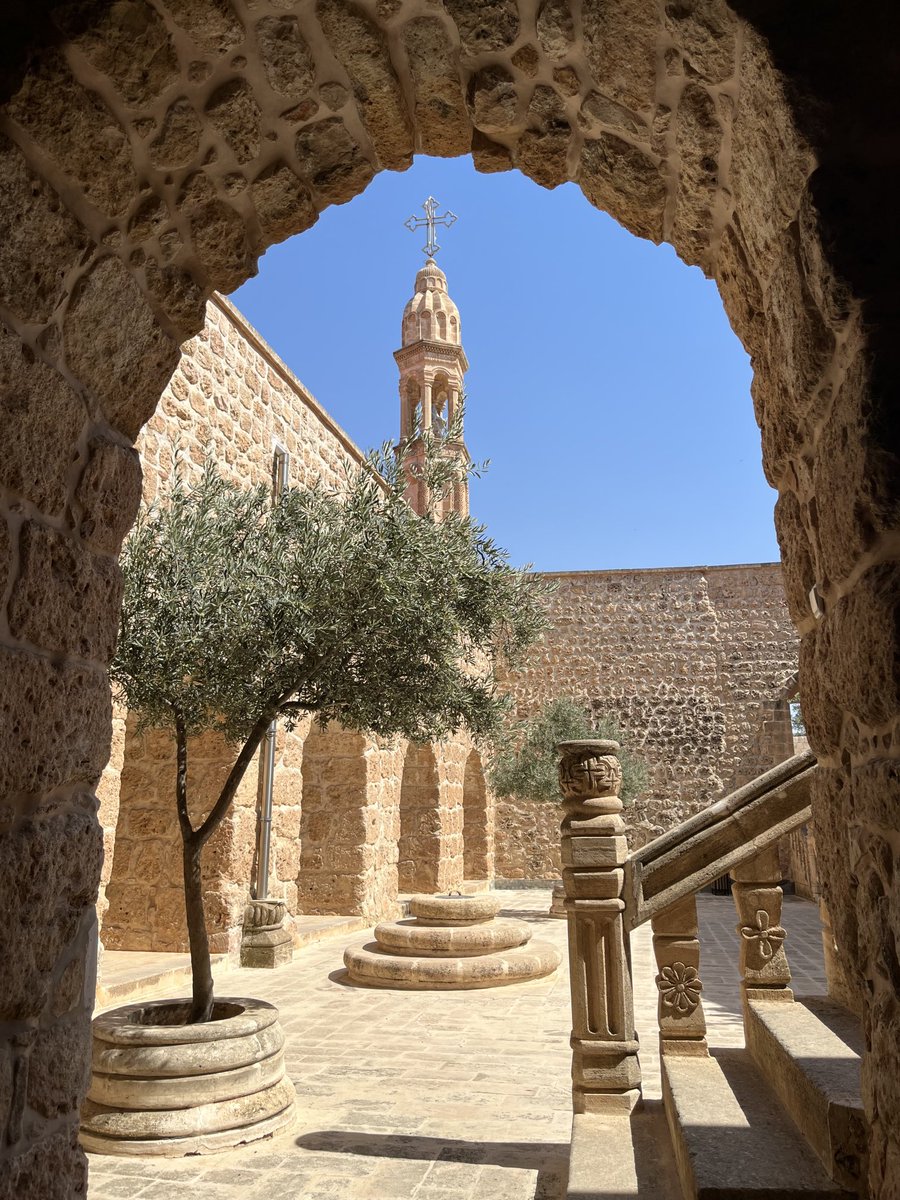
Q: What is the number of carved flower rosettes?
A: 2